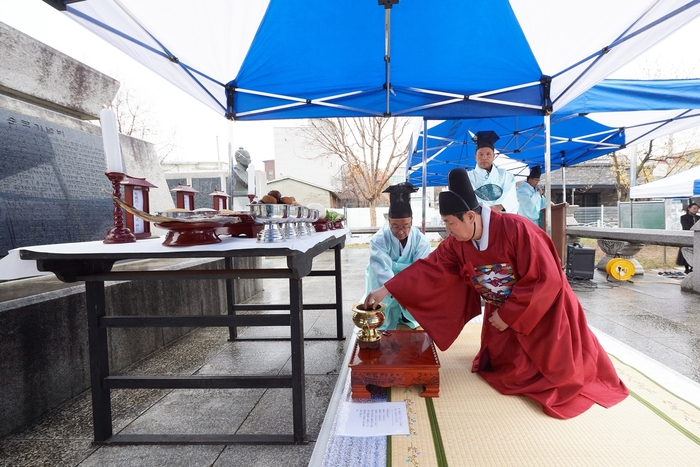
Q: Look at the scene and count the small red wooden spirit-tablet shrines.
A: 3